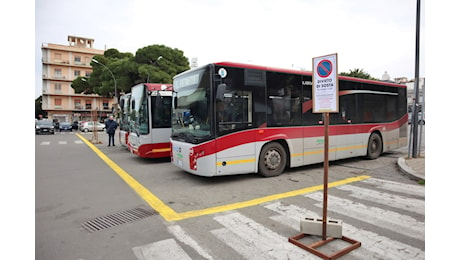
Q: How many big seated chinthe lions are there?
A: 0